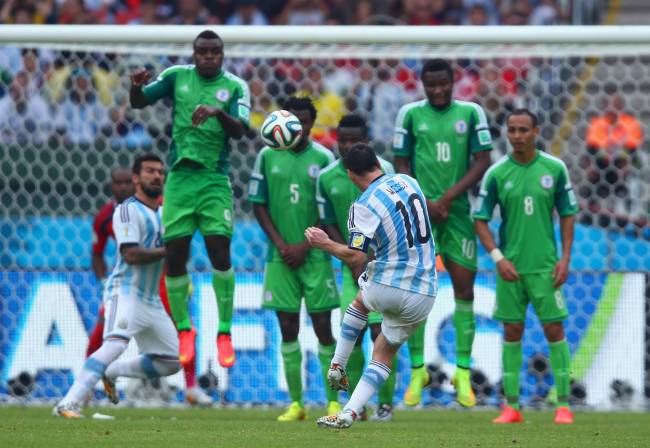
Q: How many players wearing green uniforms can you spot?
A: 5